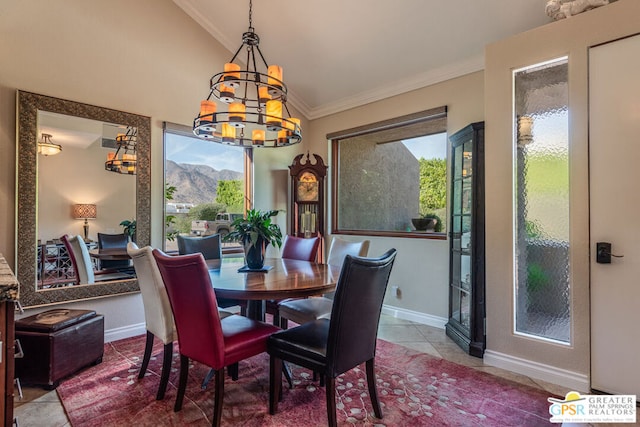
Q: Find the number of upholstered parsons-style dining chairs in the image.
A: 6